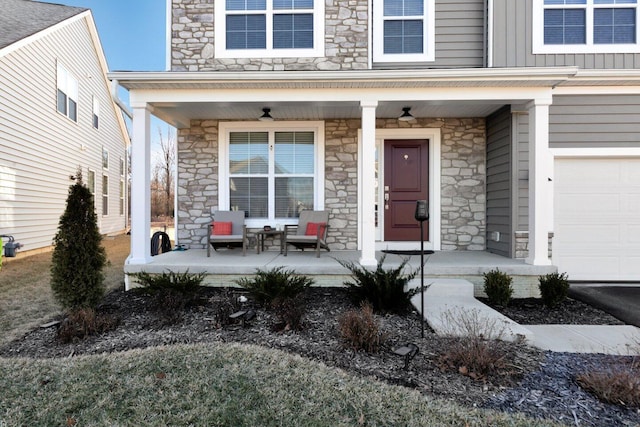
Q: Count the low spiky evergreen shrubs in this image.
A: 3